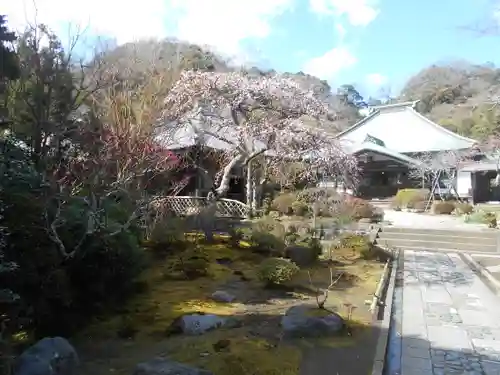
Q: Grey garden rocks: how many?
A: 5